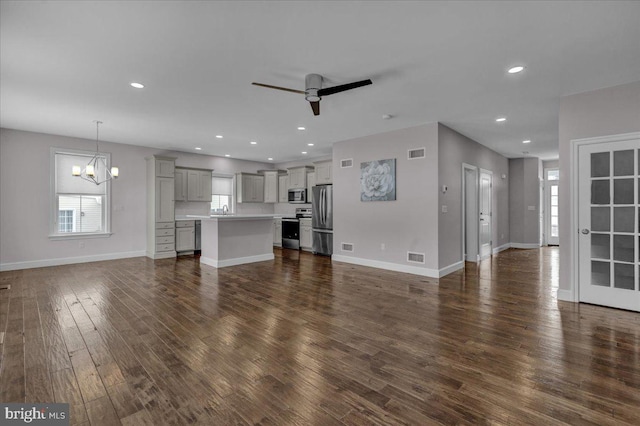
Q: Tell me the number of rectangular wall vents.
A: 4